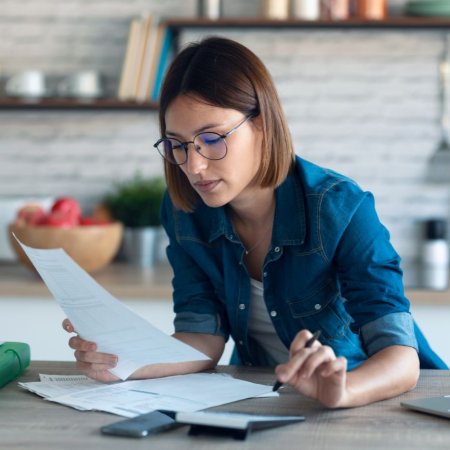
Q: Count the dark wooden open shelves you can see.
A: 2